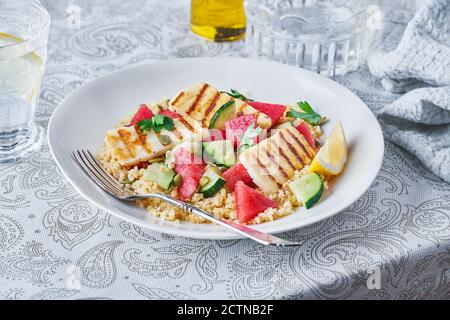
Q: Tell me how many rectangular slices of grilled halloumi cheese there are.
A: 3